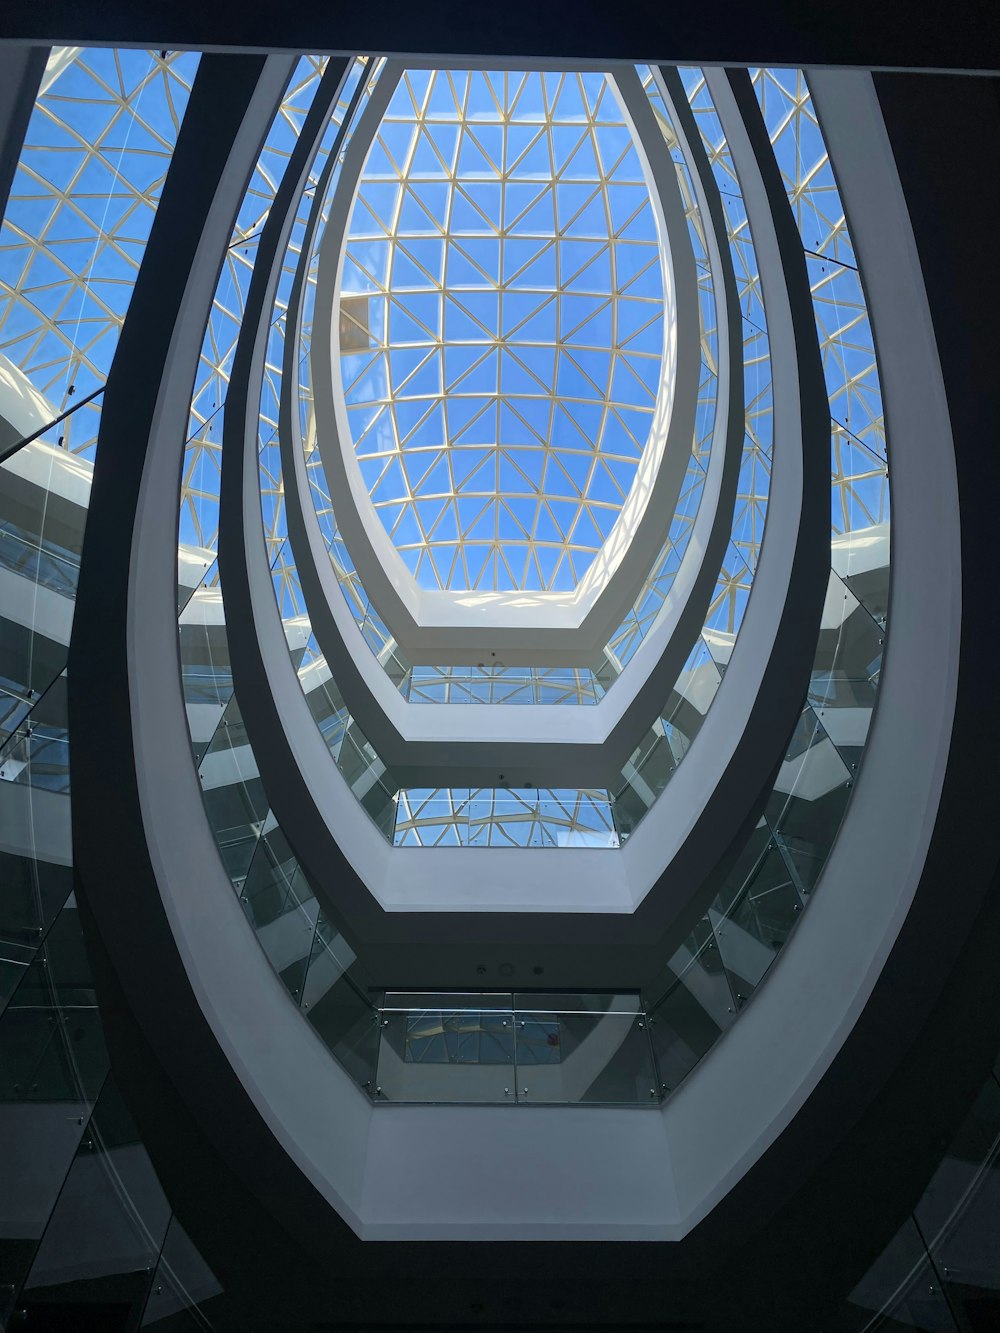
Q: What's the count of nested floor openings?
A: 4